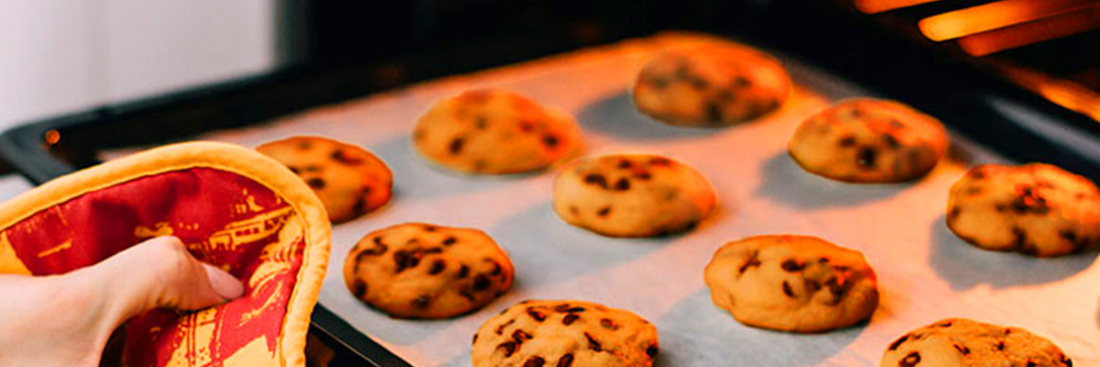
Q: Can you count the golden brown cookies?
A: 10